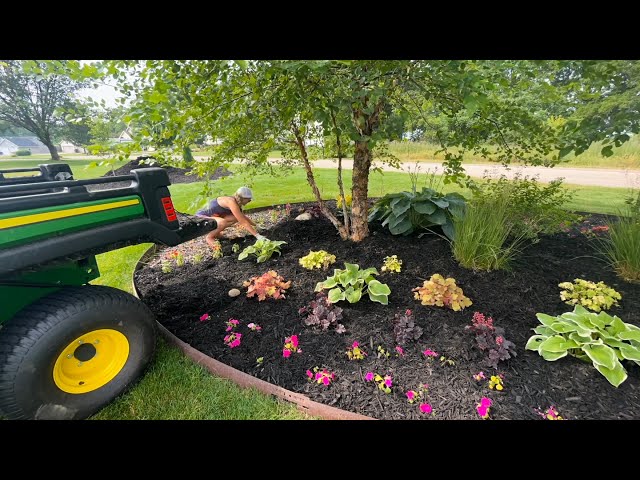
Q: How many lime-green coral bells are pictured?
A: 3